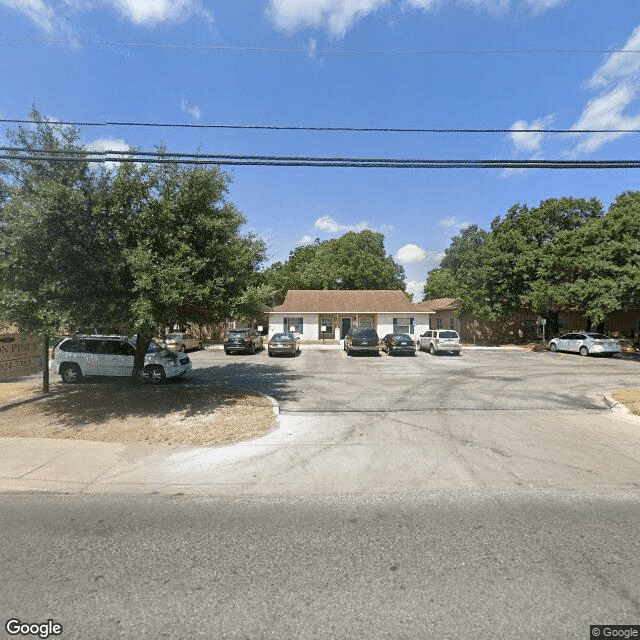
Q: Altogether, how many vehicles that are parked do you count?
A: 8